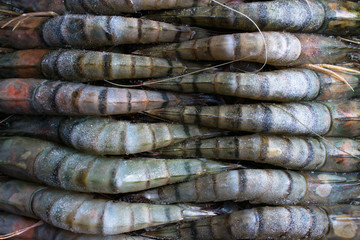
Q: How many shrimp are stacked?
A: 15